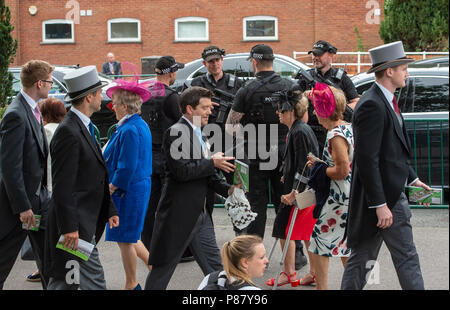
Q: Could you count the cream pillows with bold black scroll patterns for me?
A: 0